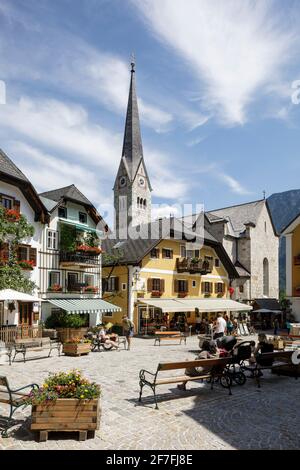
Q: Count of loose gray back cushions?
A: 0